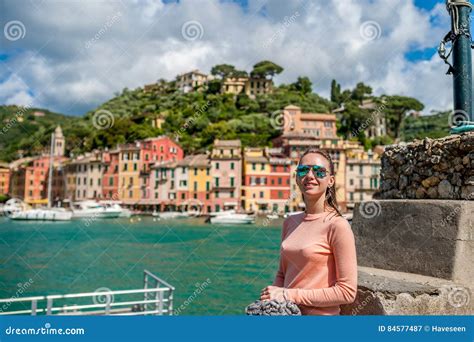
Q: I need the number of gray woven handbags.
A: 1